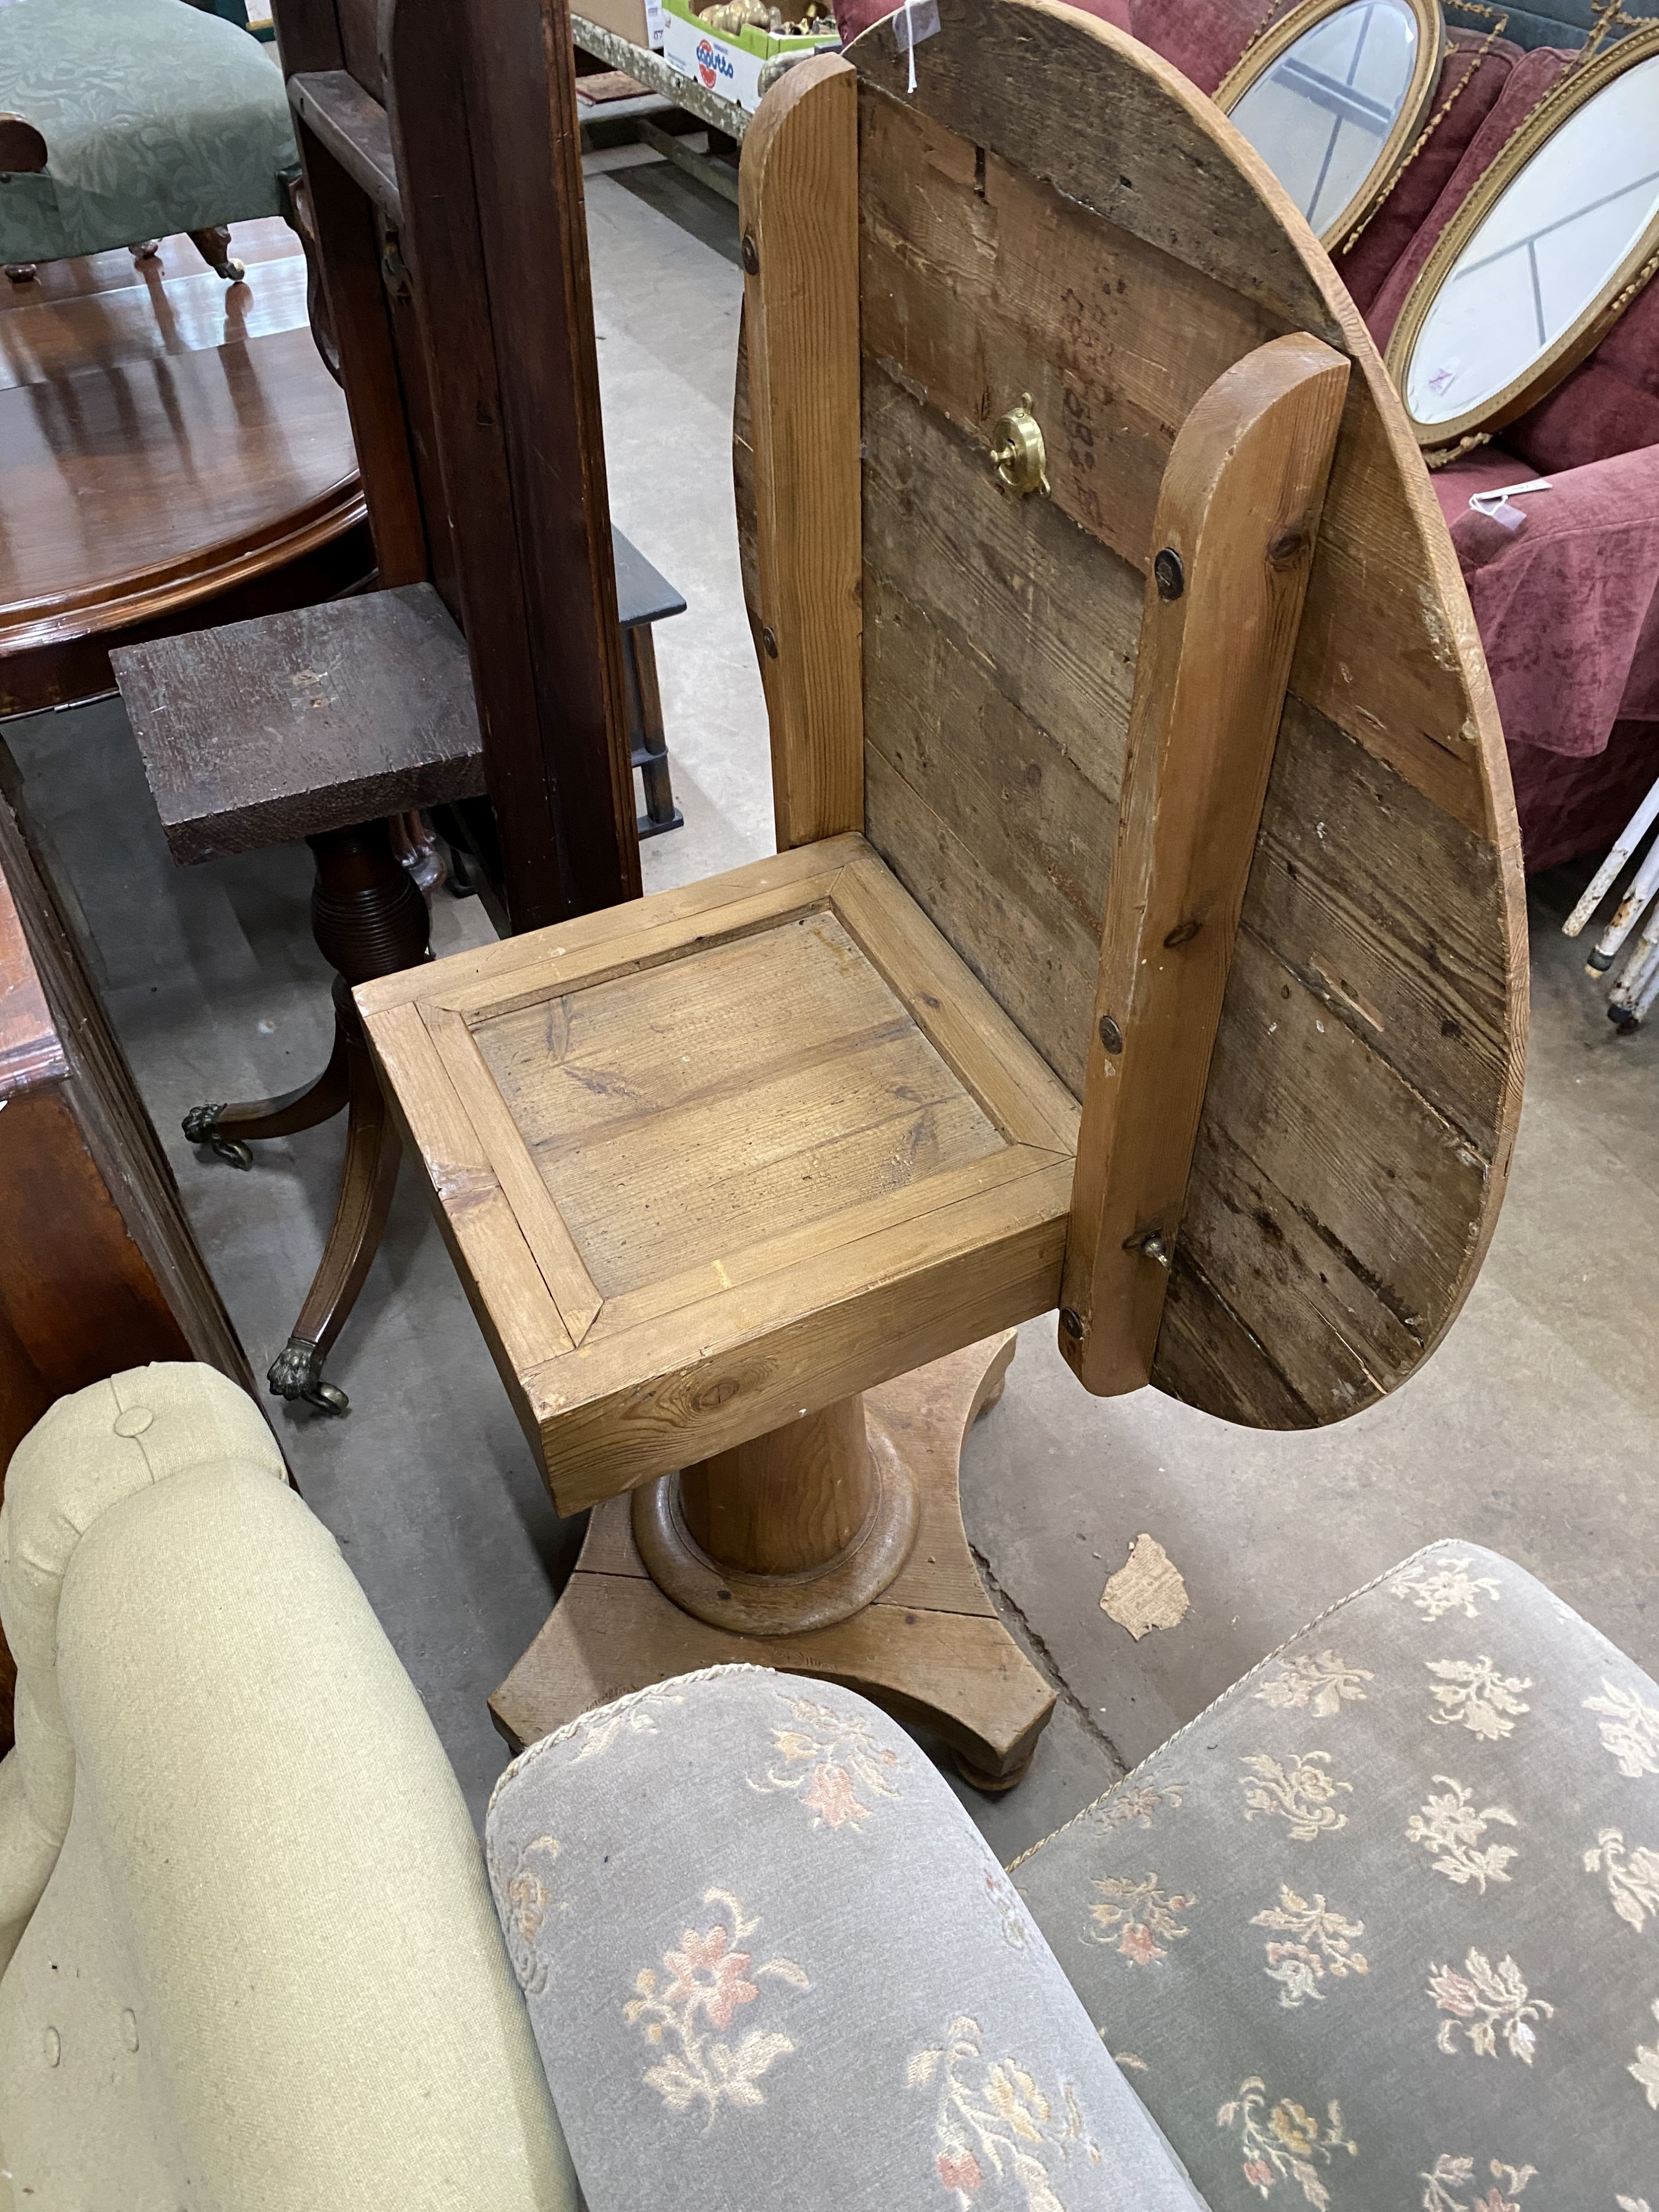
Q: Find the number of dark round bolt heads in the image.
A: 5